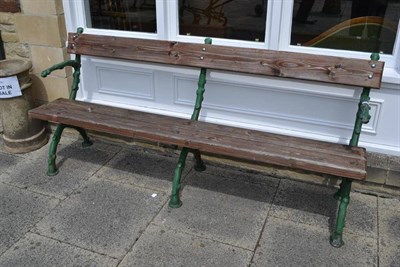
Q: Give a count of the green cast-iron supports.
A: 3